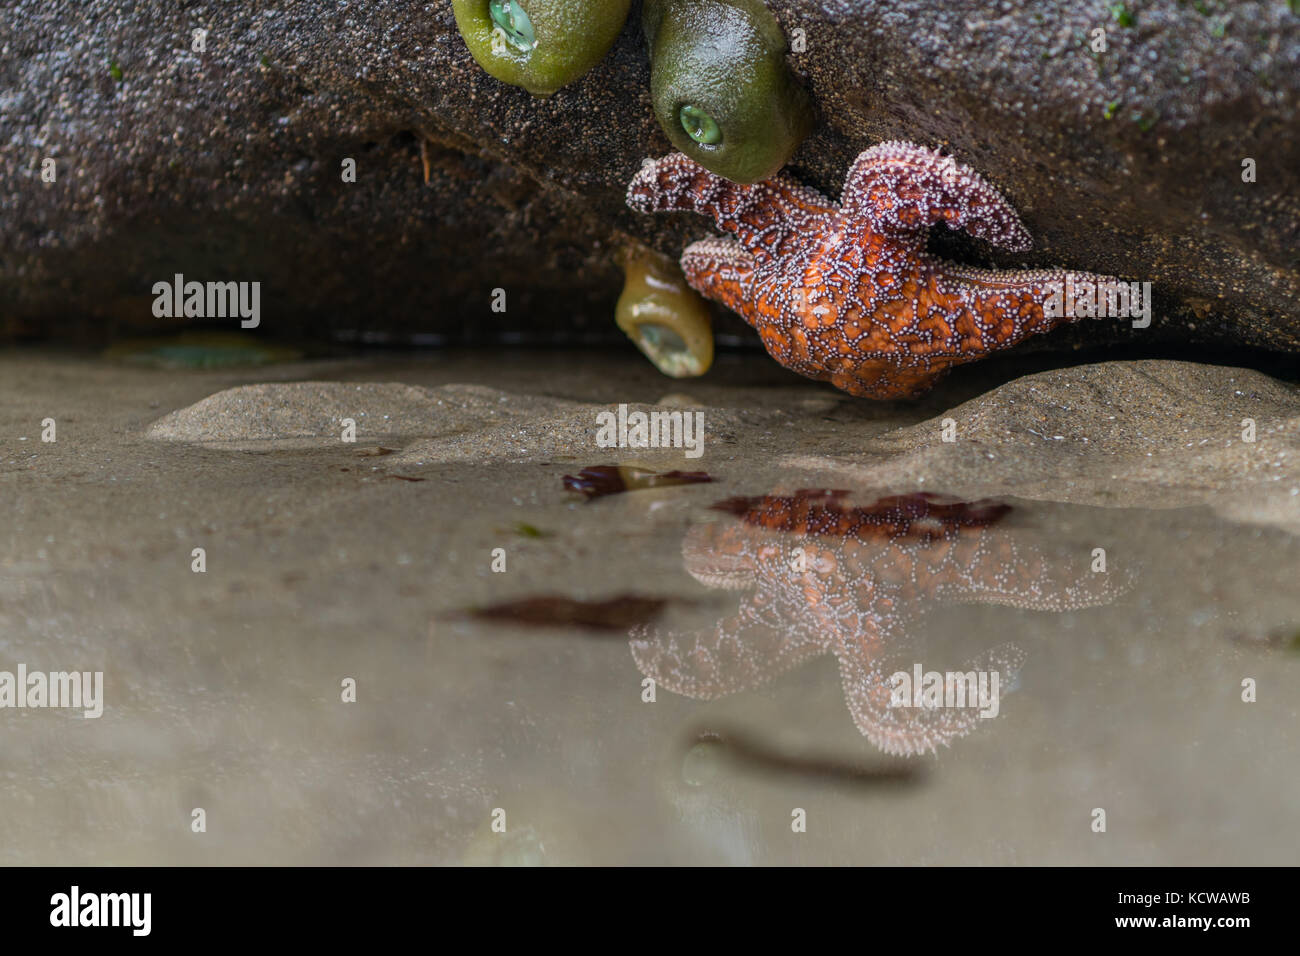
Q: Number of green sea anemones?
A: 3